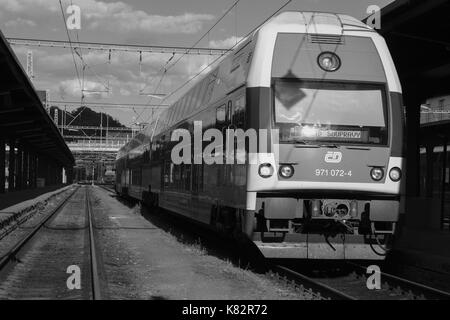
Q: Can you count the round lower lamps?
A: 4